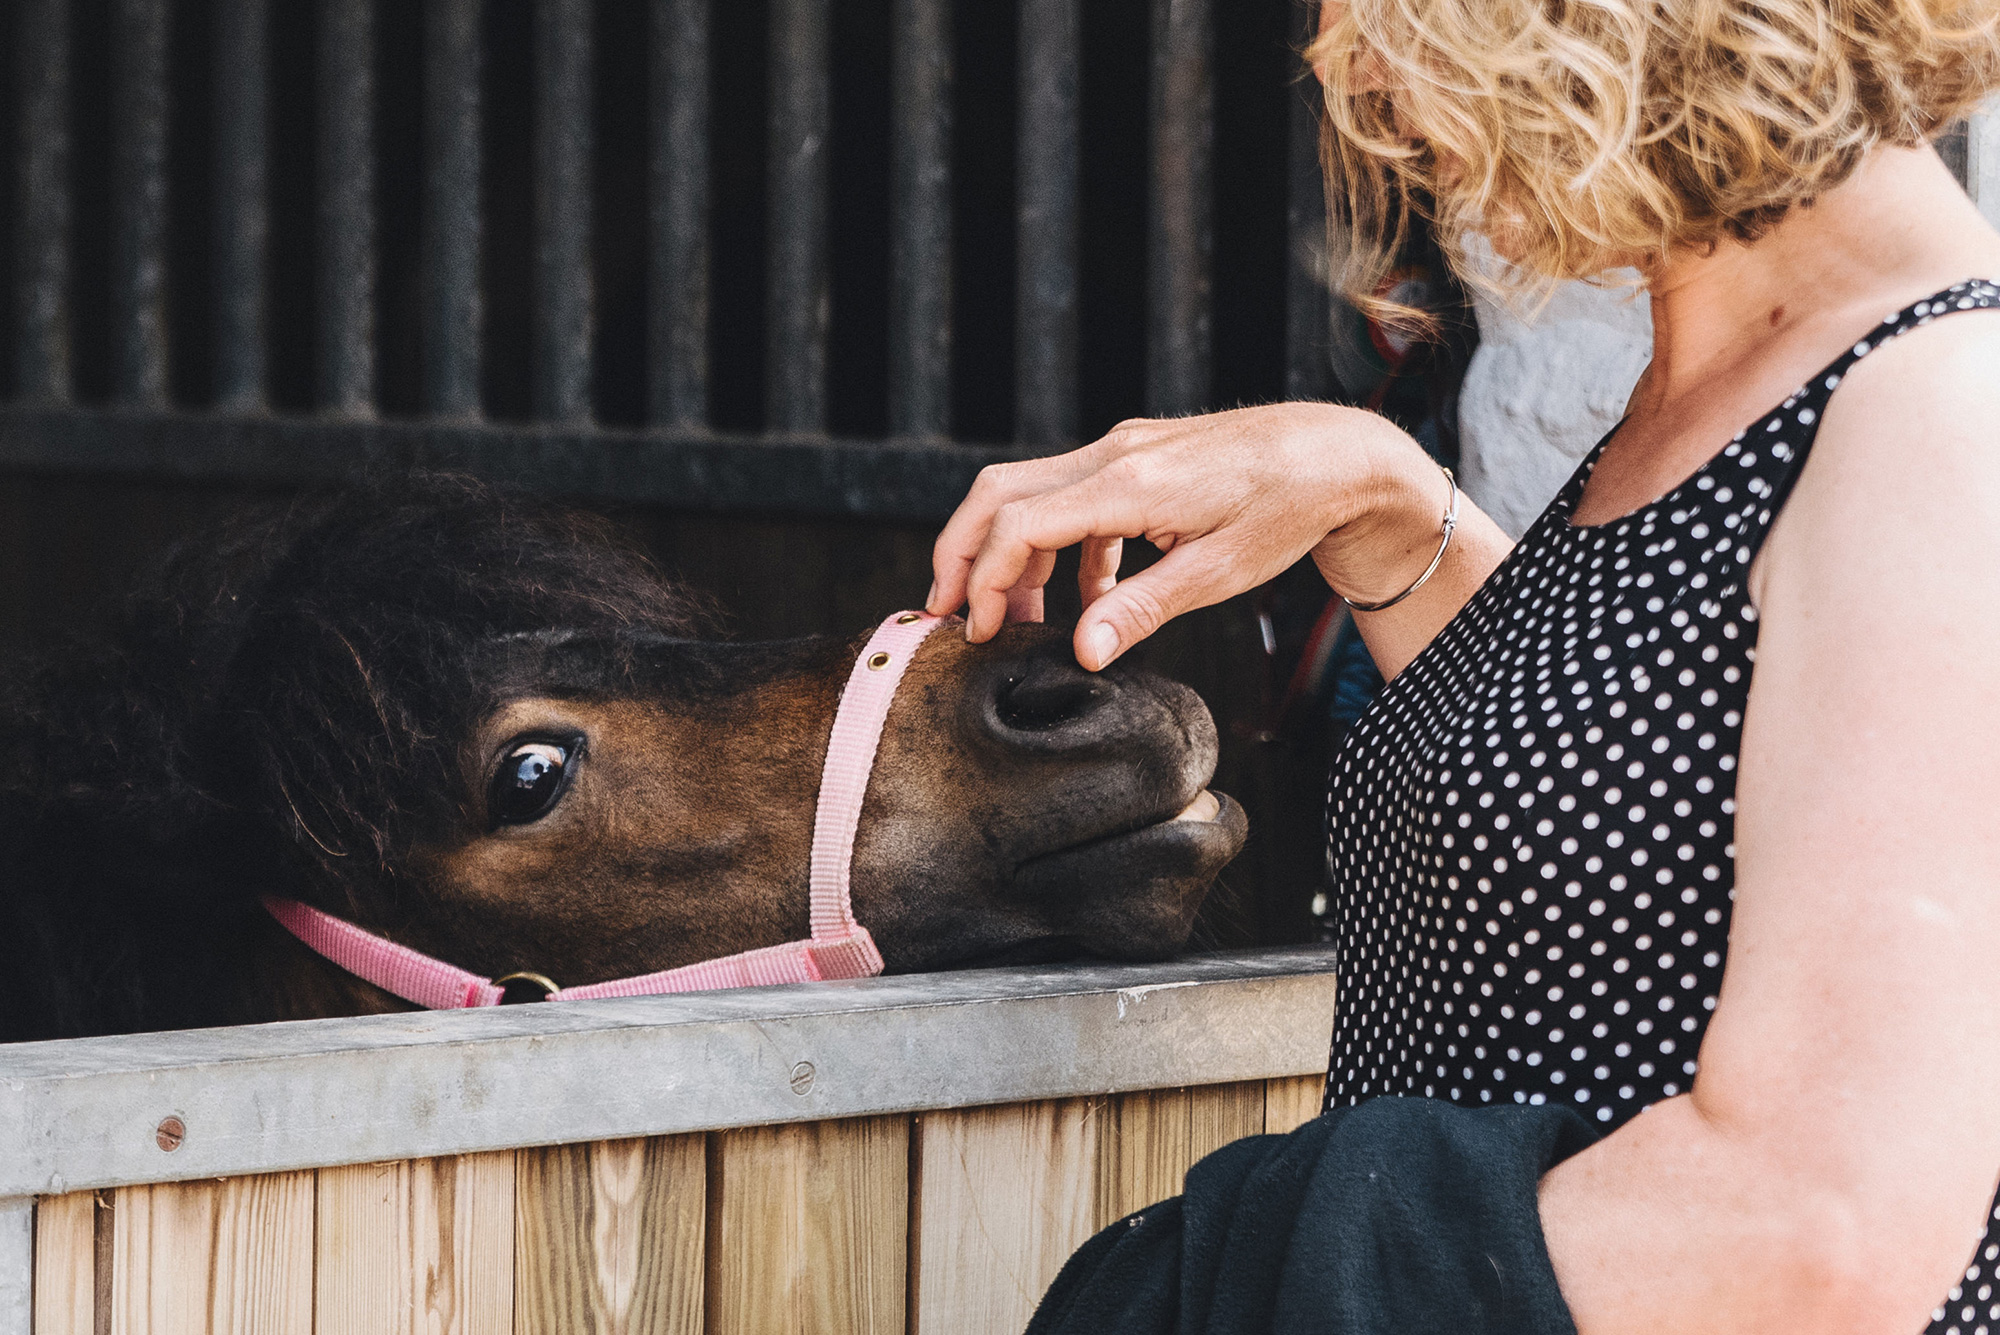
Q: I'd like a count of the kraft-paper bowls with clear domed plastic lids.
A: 0